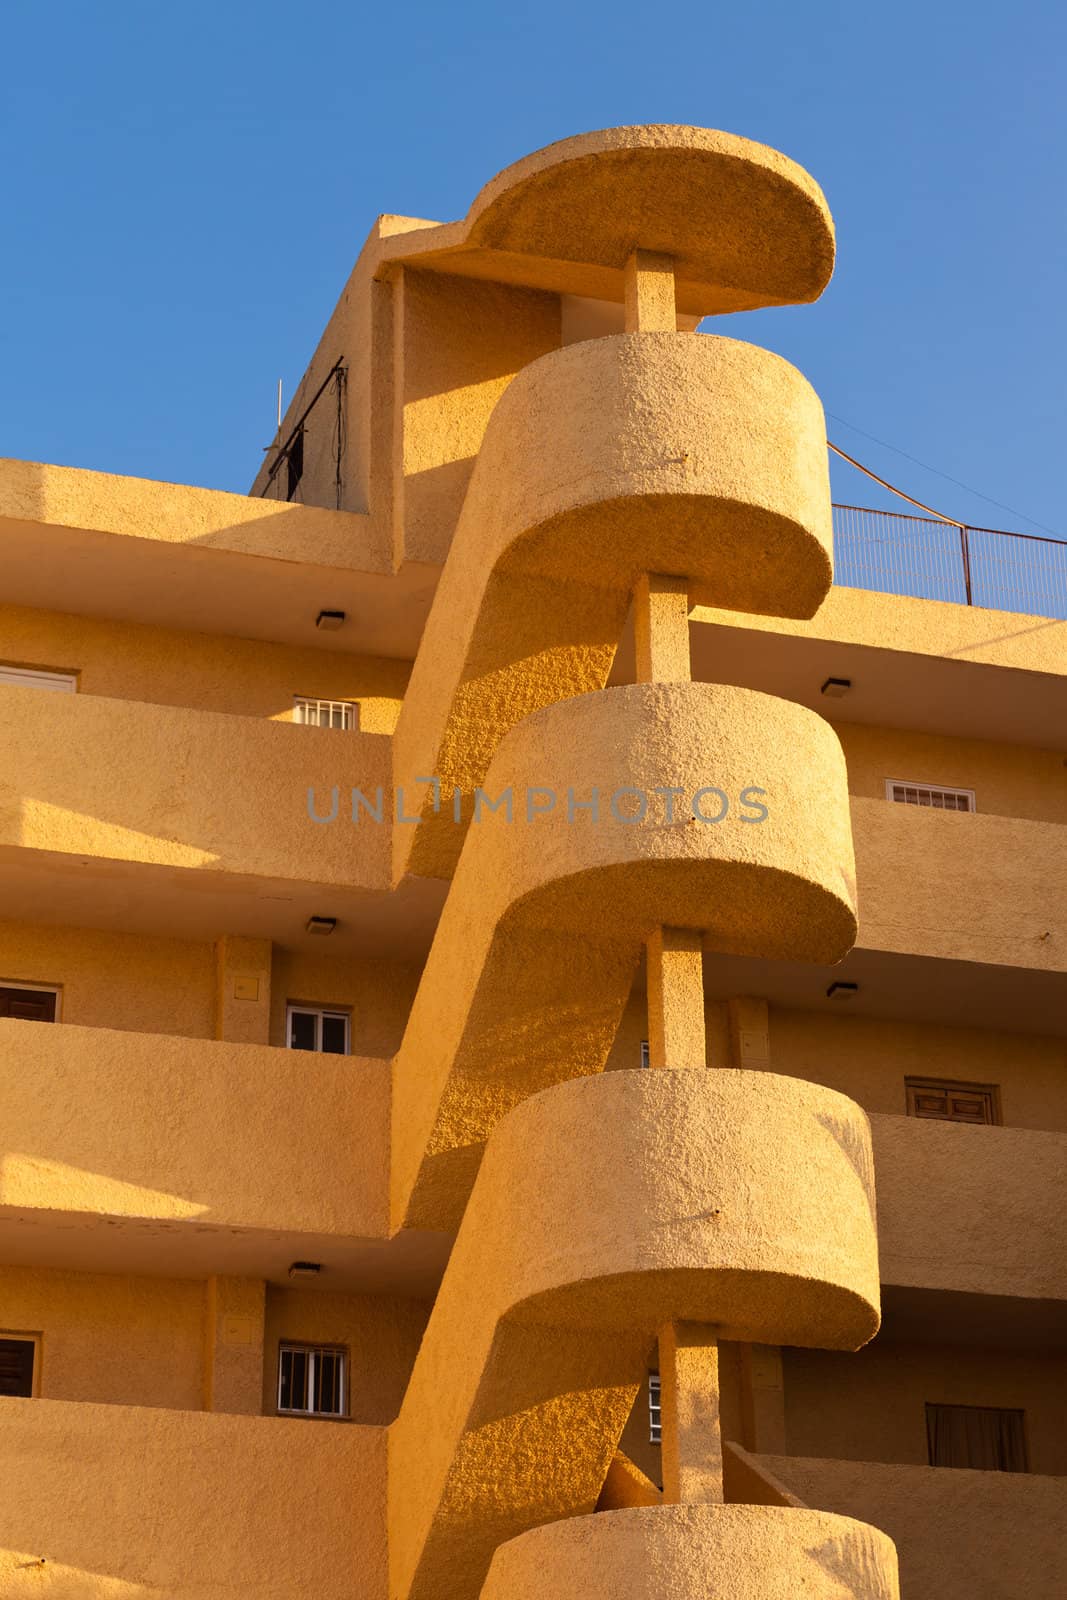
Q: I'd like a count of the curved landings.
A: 4